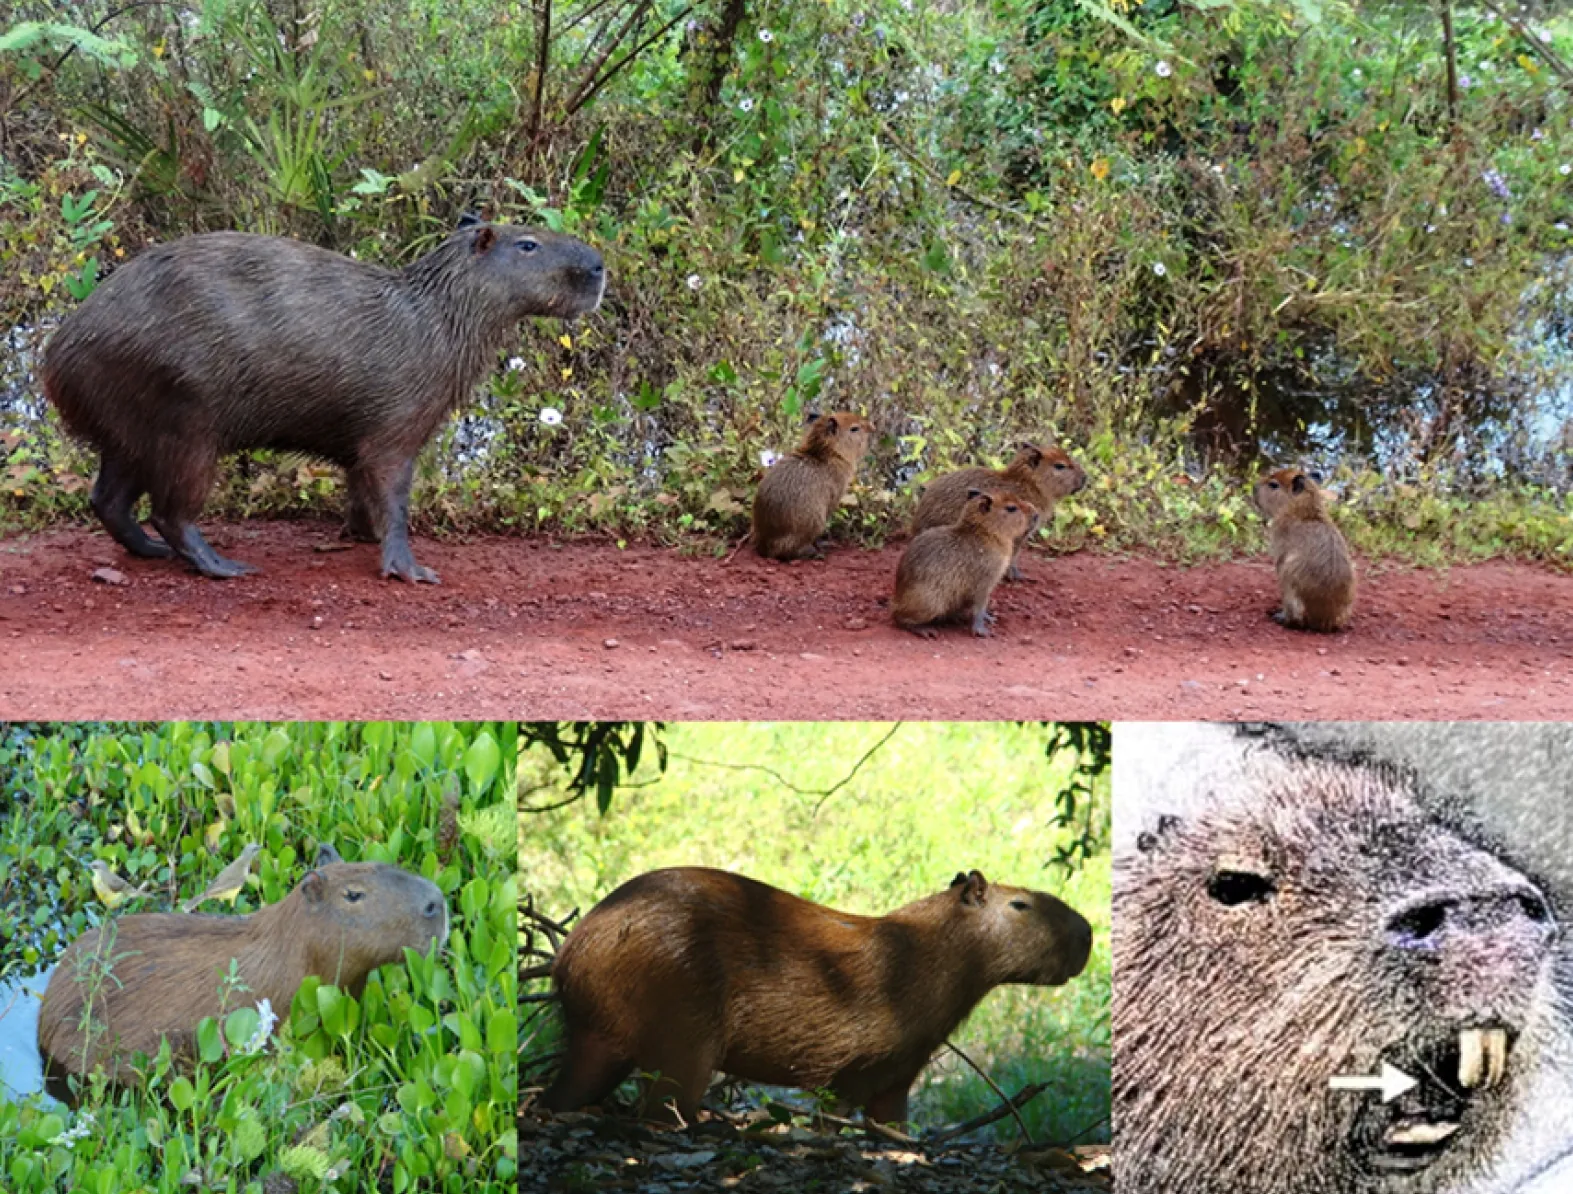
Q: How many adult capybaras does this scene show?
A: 4